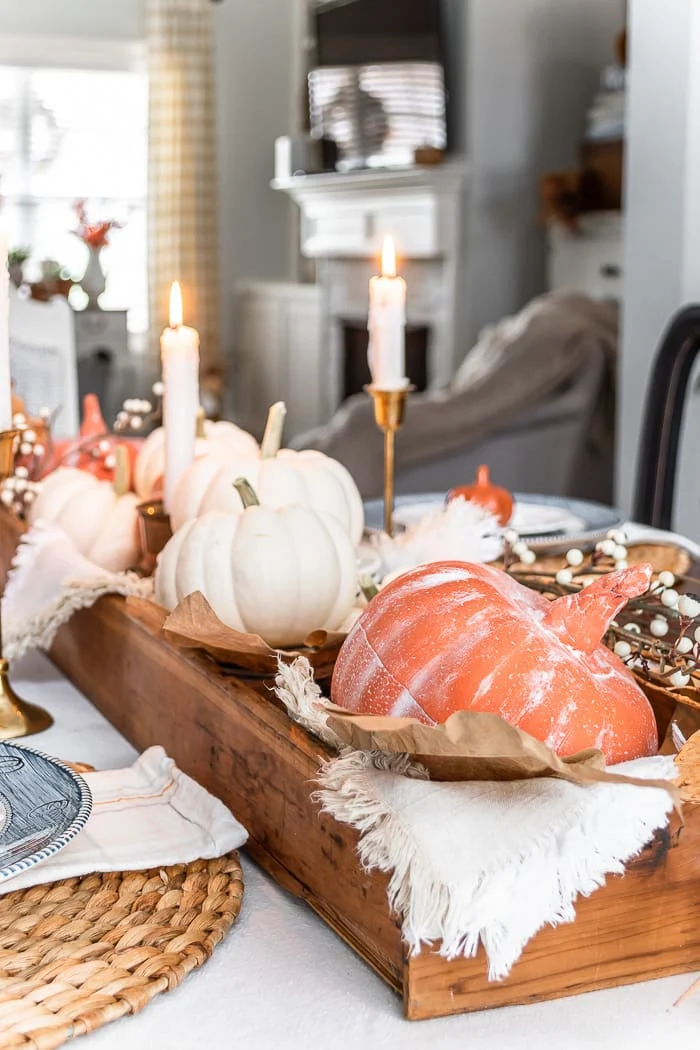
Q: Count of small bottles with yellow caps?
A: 0